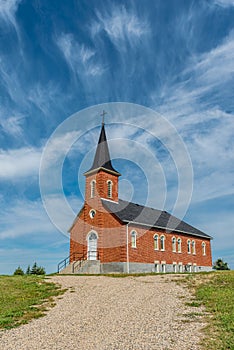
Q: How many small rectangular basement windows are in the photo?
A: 6